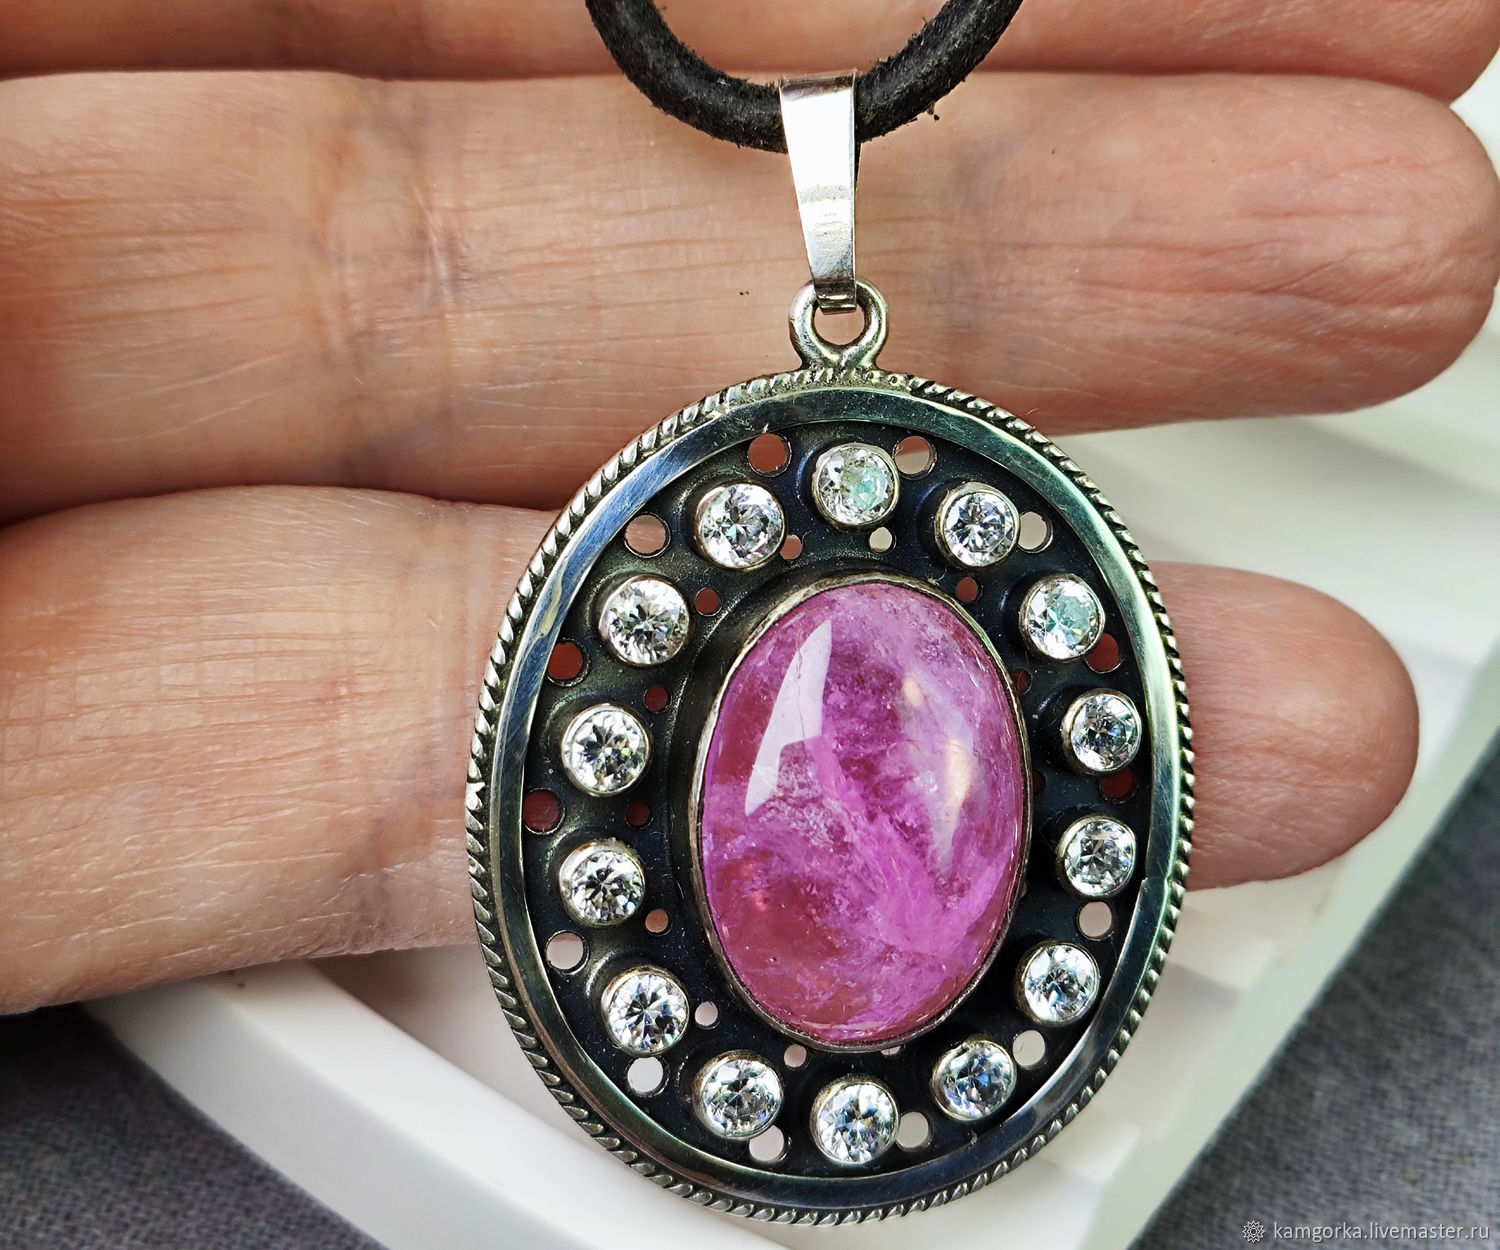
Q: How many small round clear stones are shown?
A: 14